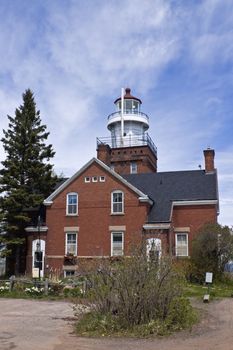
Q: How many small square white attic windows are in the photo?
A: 3